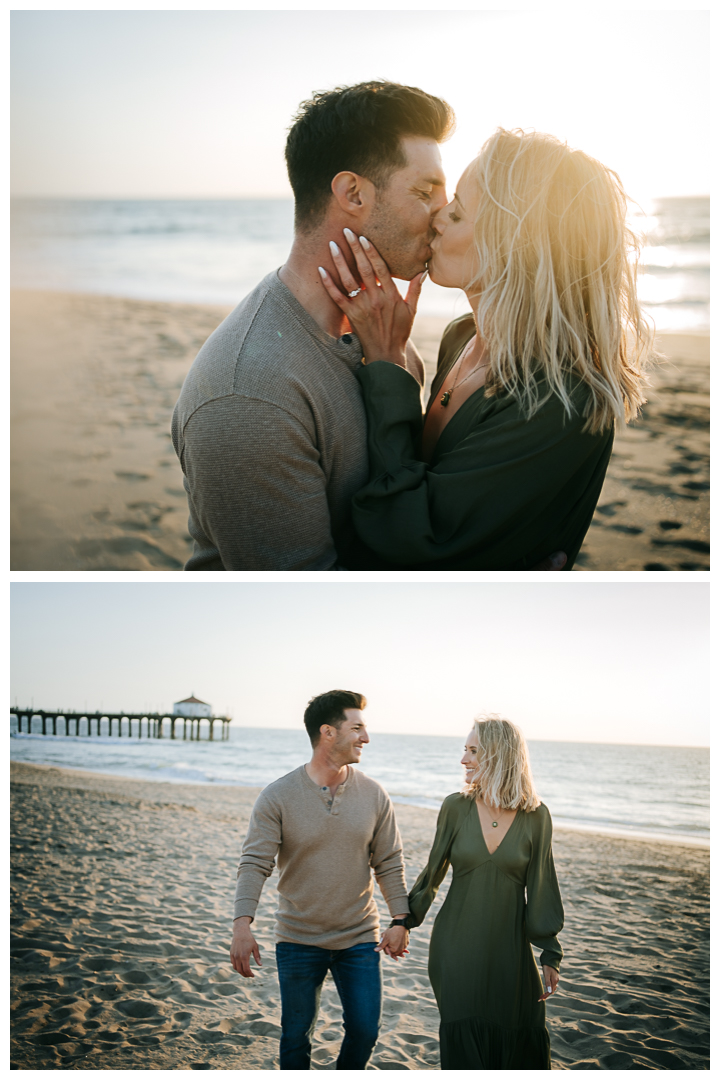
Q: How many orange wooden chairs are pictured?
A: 0